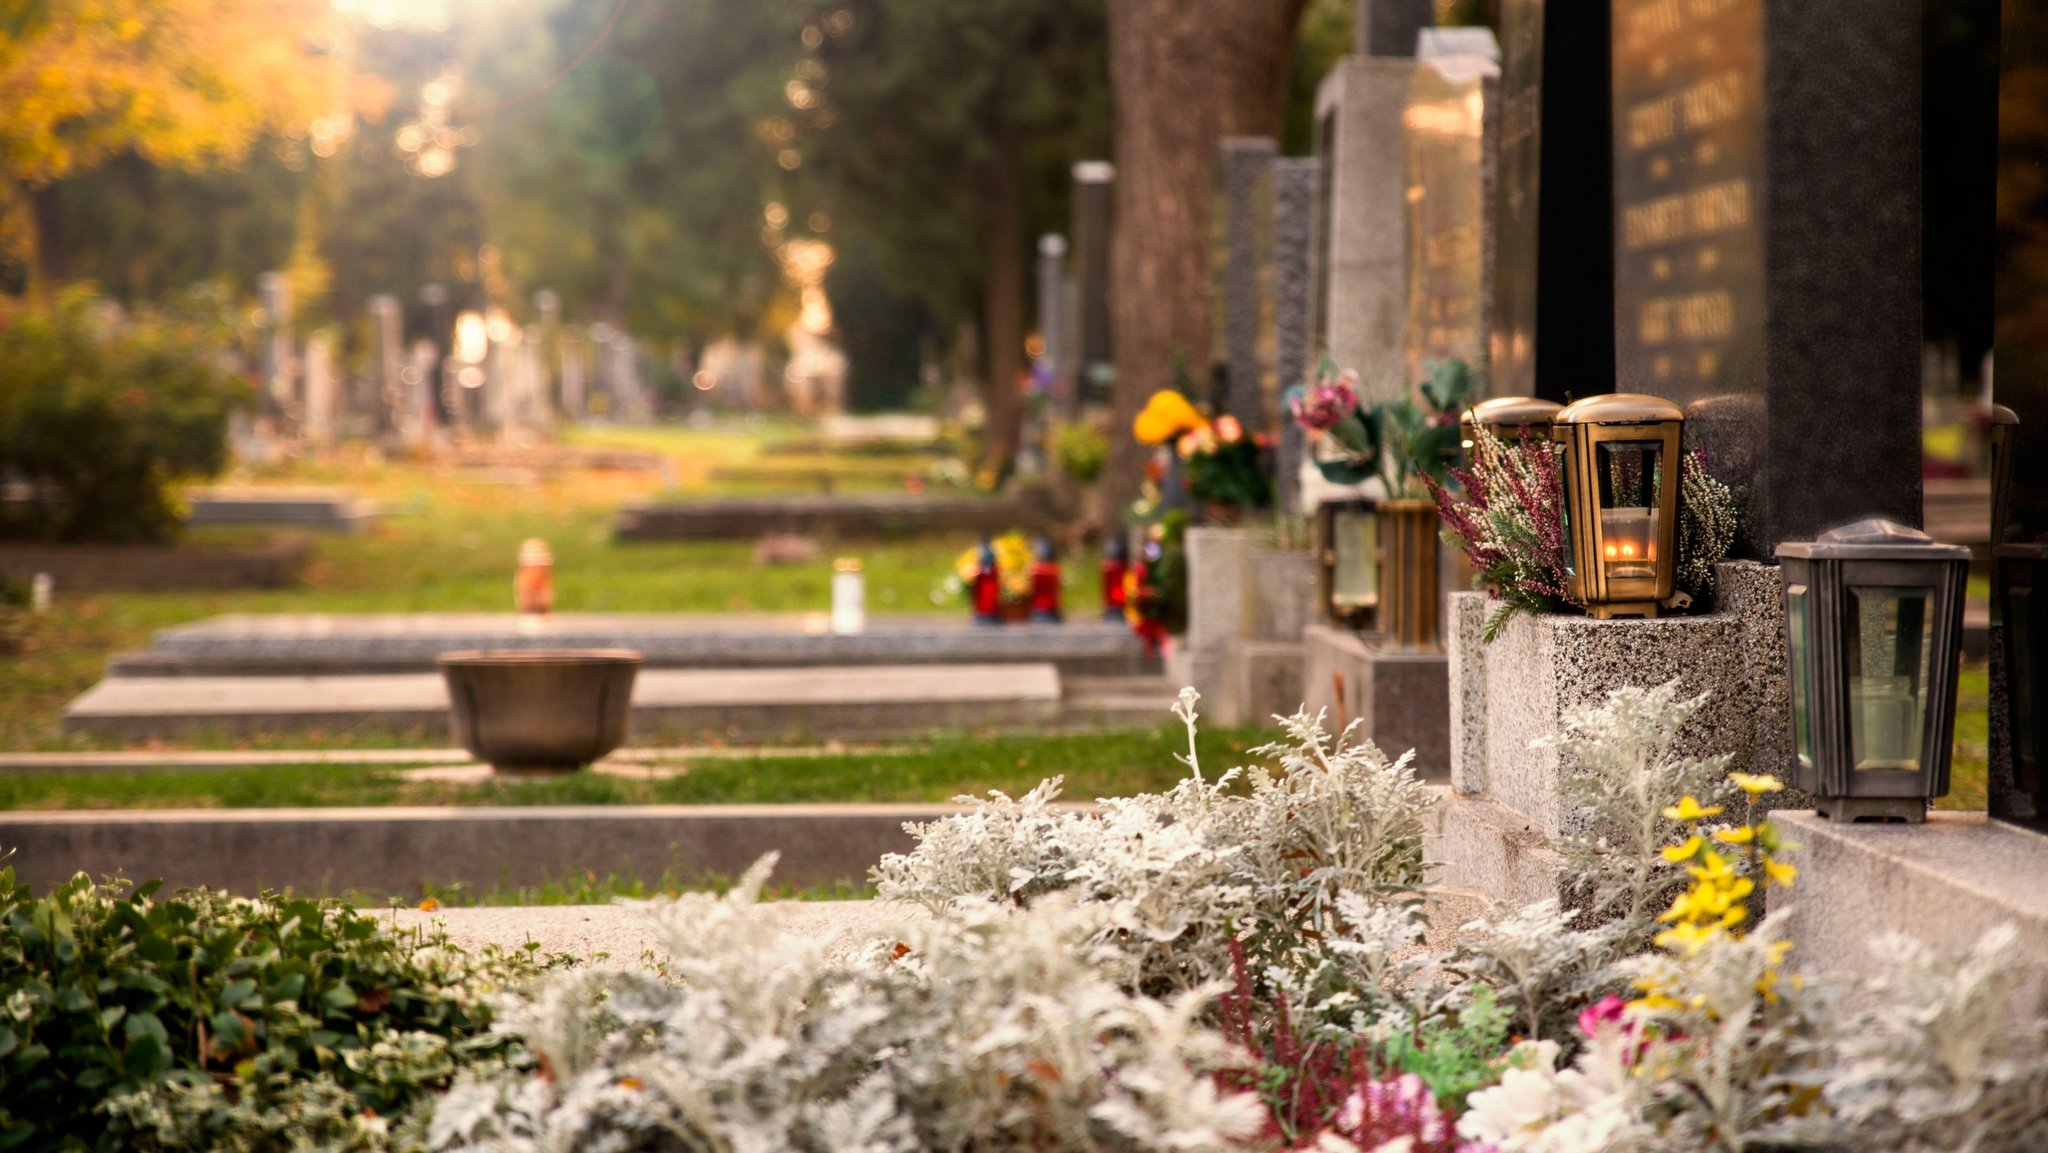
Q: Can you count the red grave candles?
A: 3